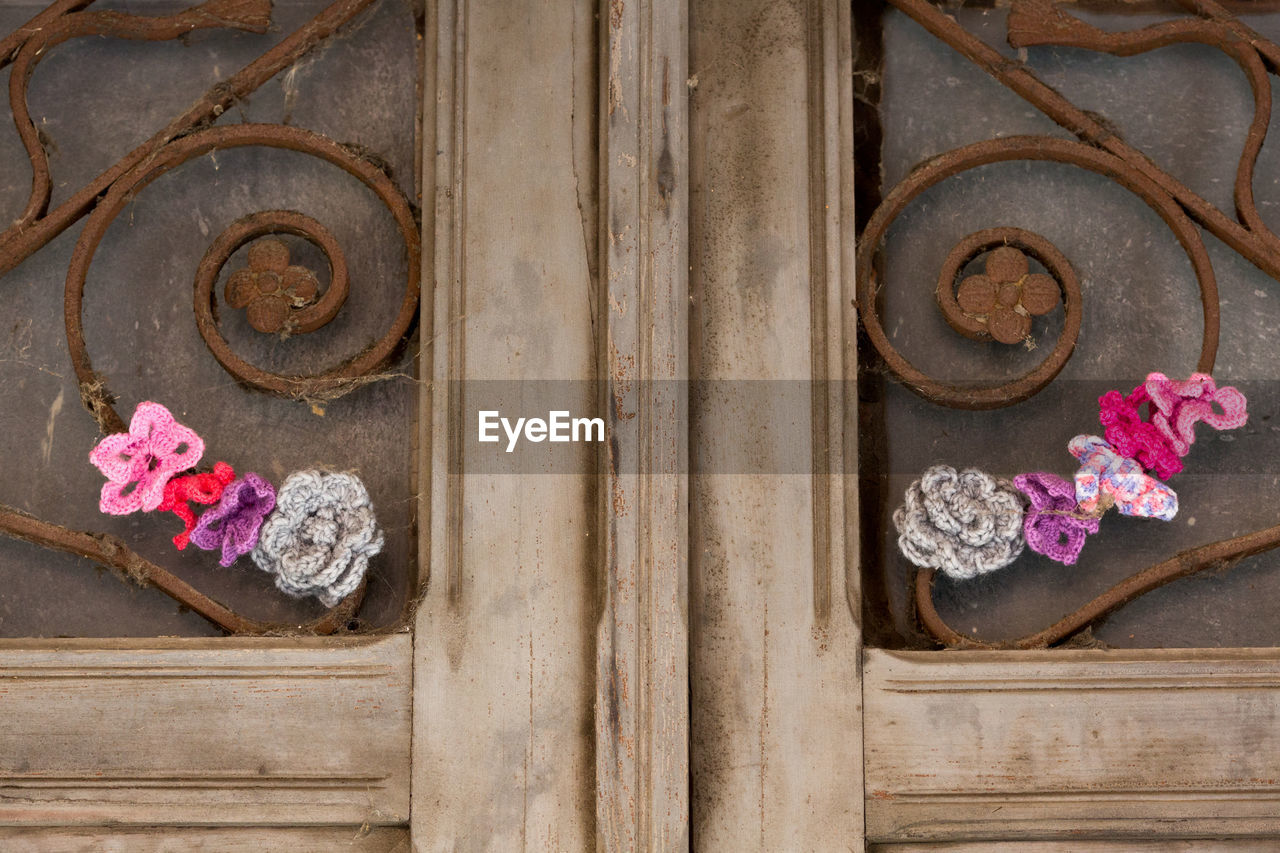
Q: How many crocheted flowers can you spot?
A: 9